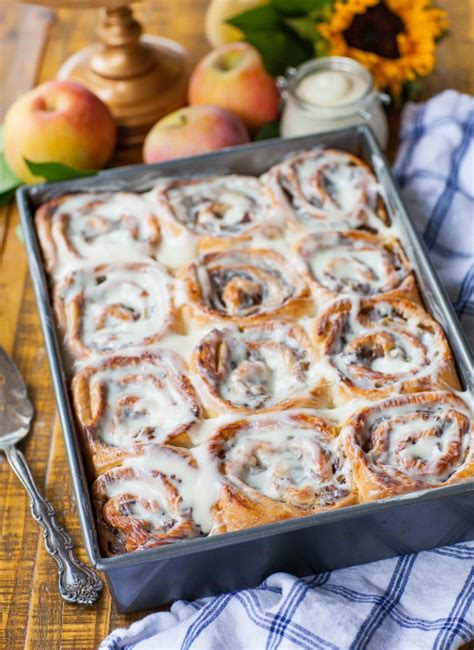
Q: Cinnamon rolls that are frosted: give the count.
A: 12